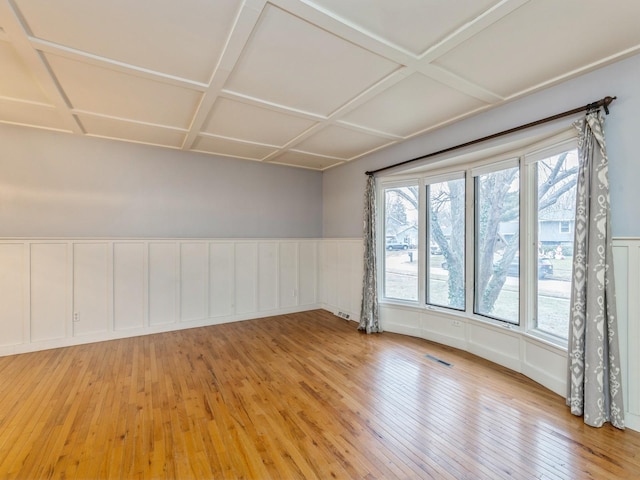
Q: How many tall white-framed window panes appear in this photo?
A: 4